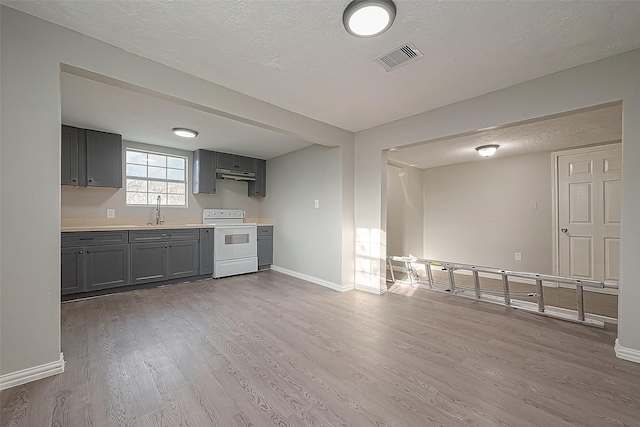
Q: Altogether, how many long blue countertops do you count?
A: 0